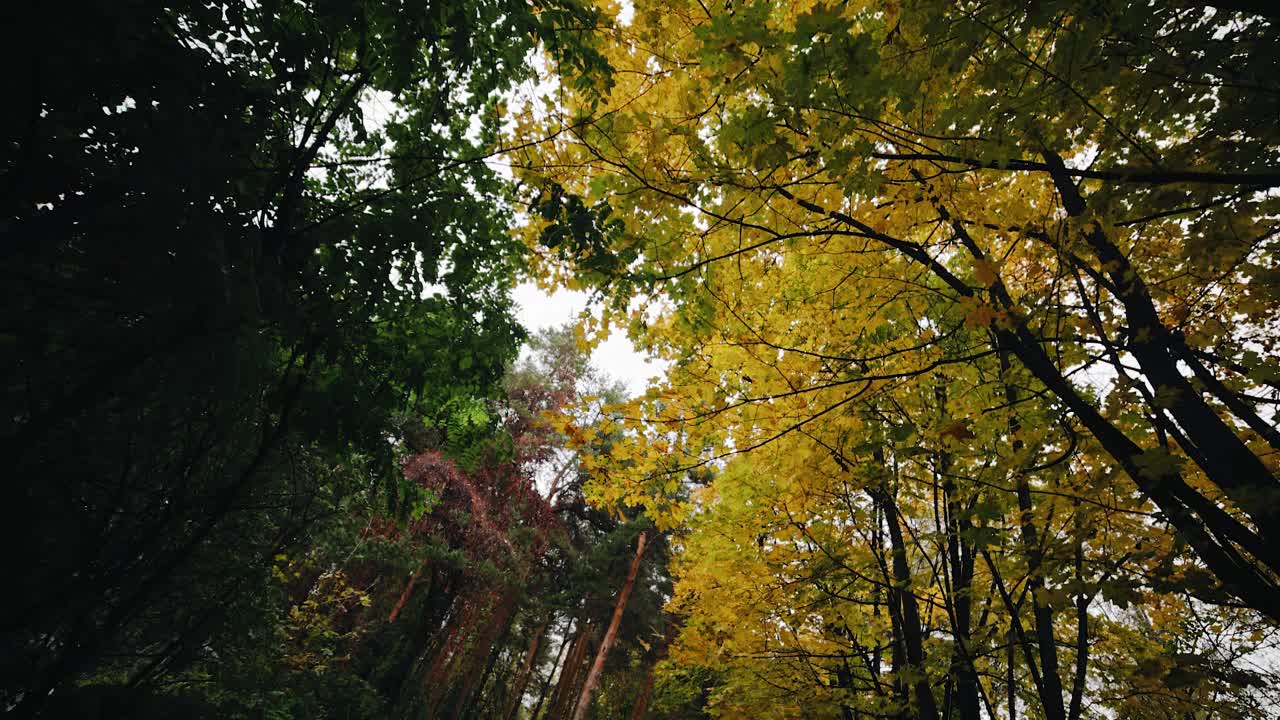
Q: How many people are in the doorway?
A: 0